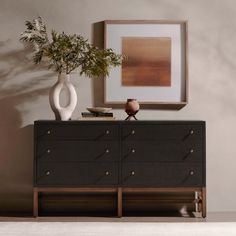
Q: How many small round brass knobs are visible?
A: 12